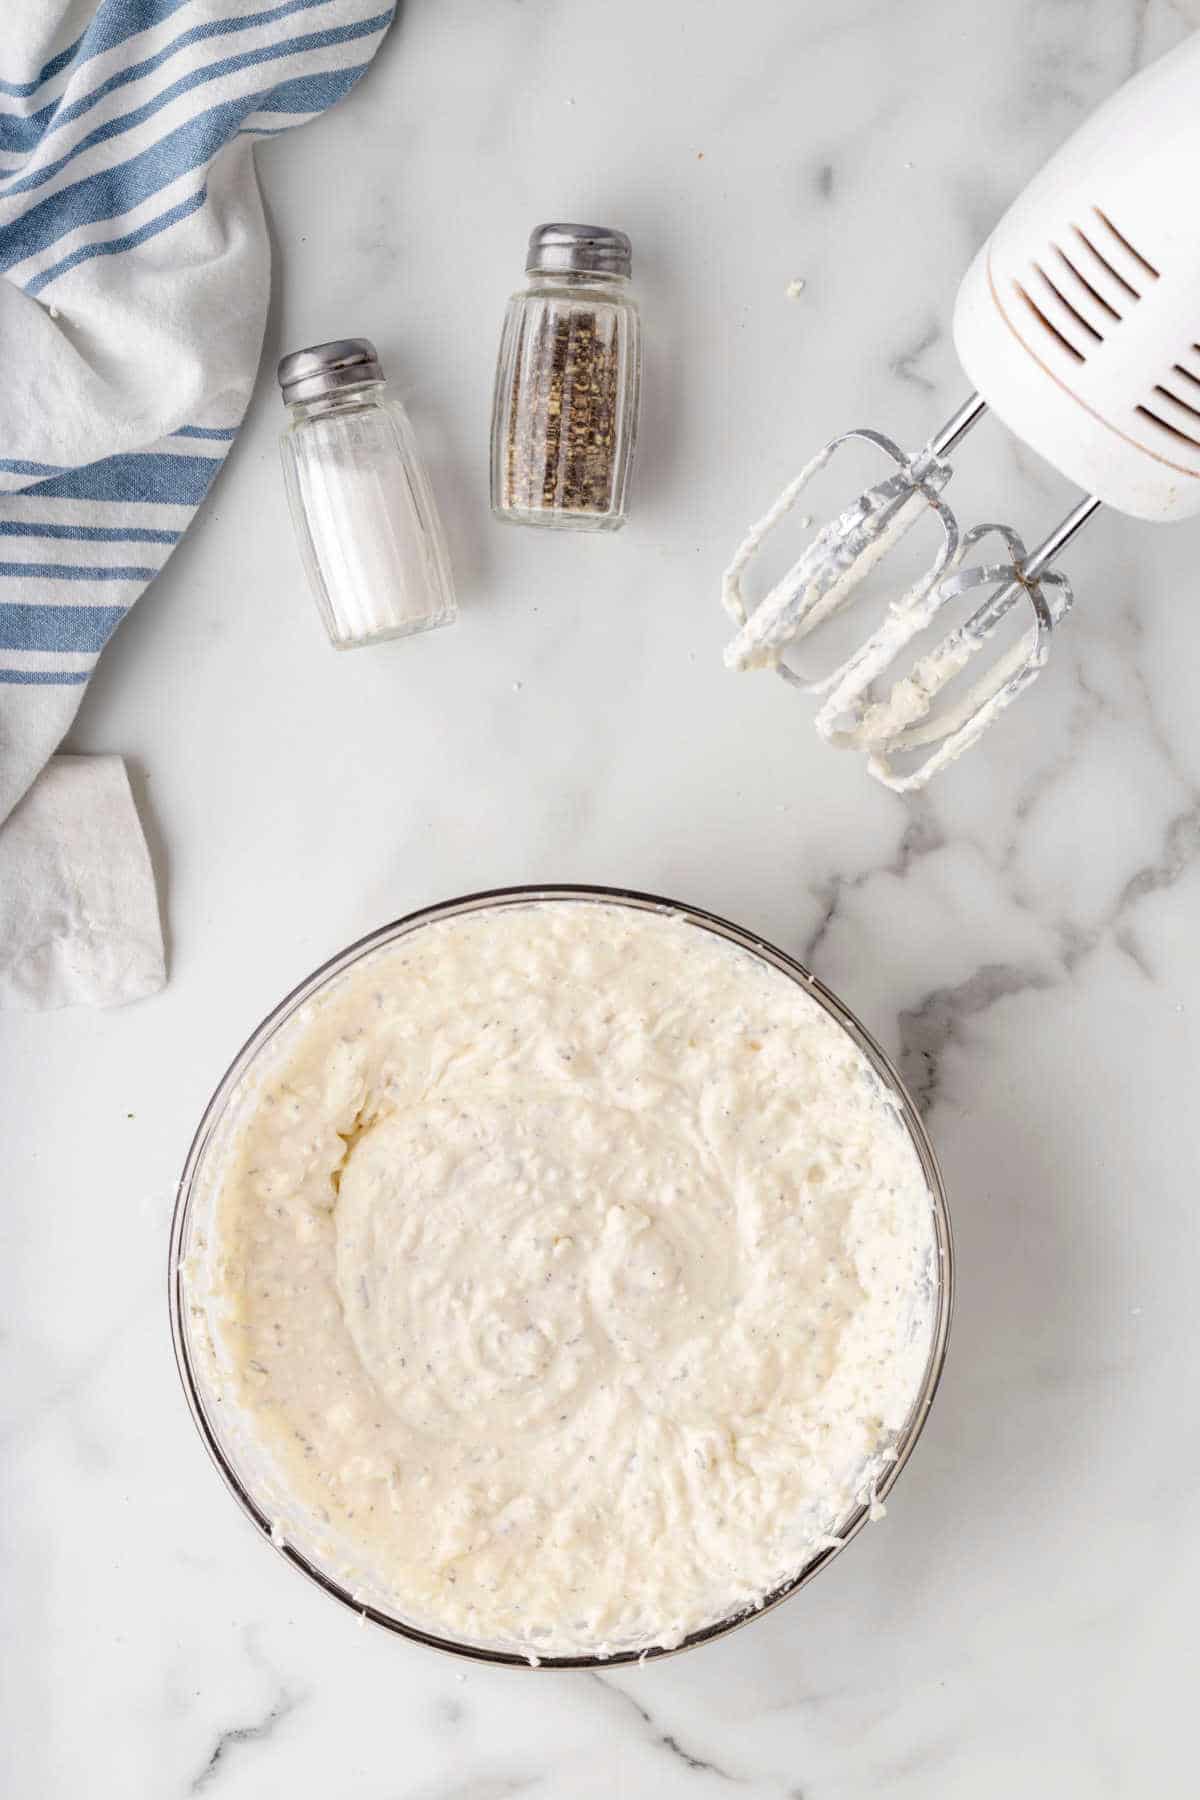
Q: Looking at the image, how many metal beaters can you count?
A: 2